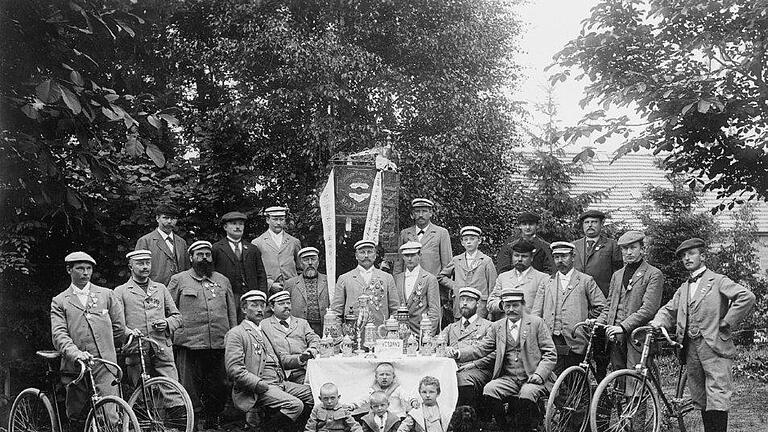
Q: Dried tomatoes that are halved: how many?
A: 0